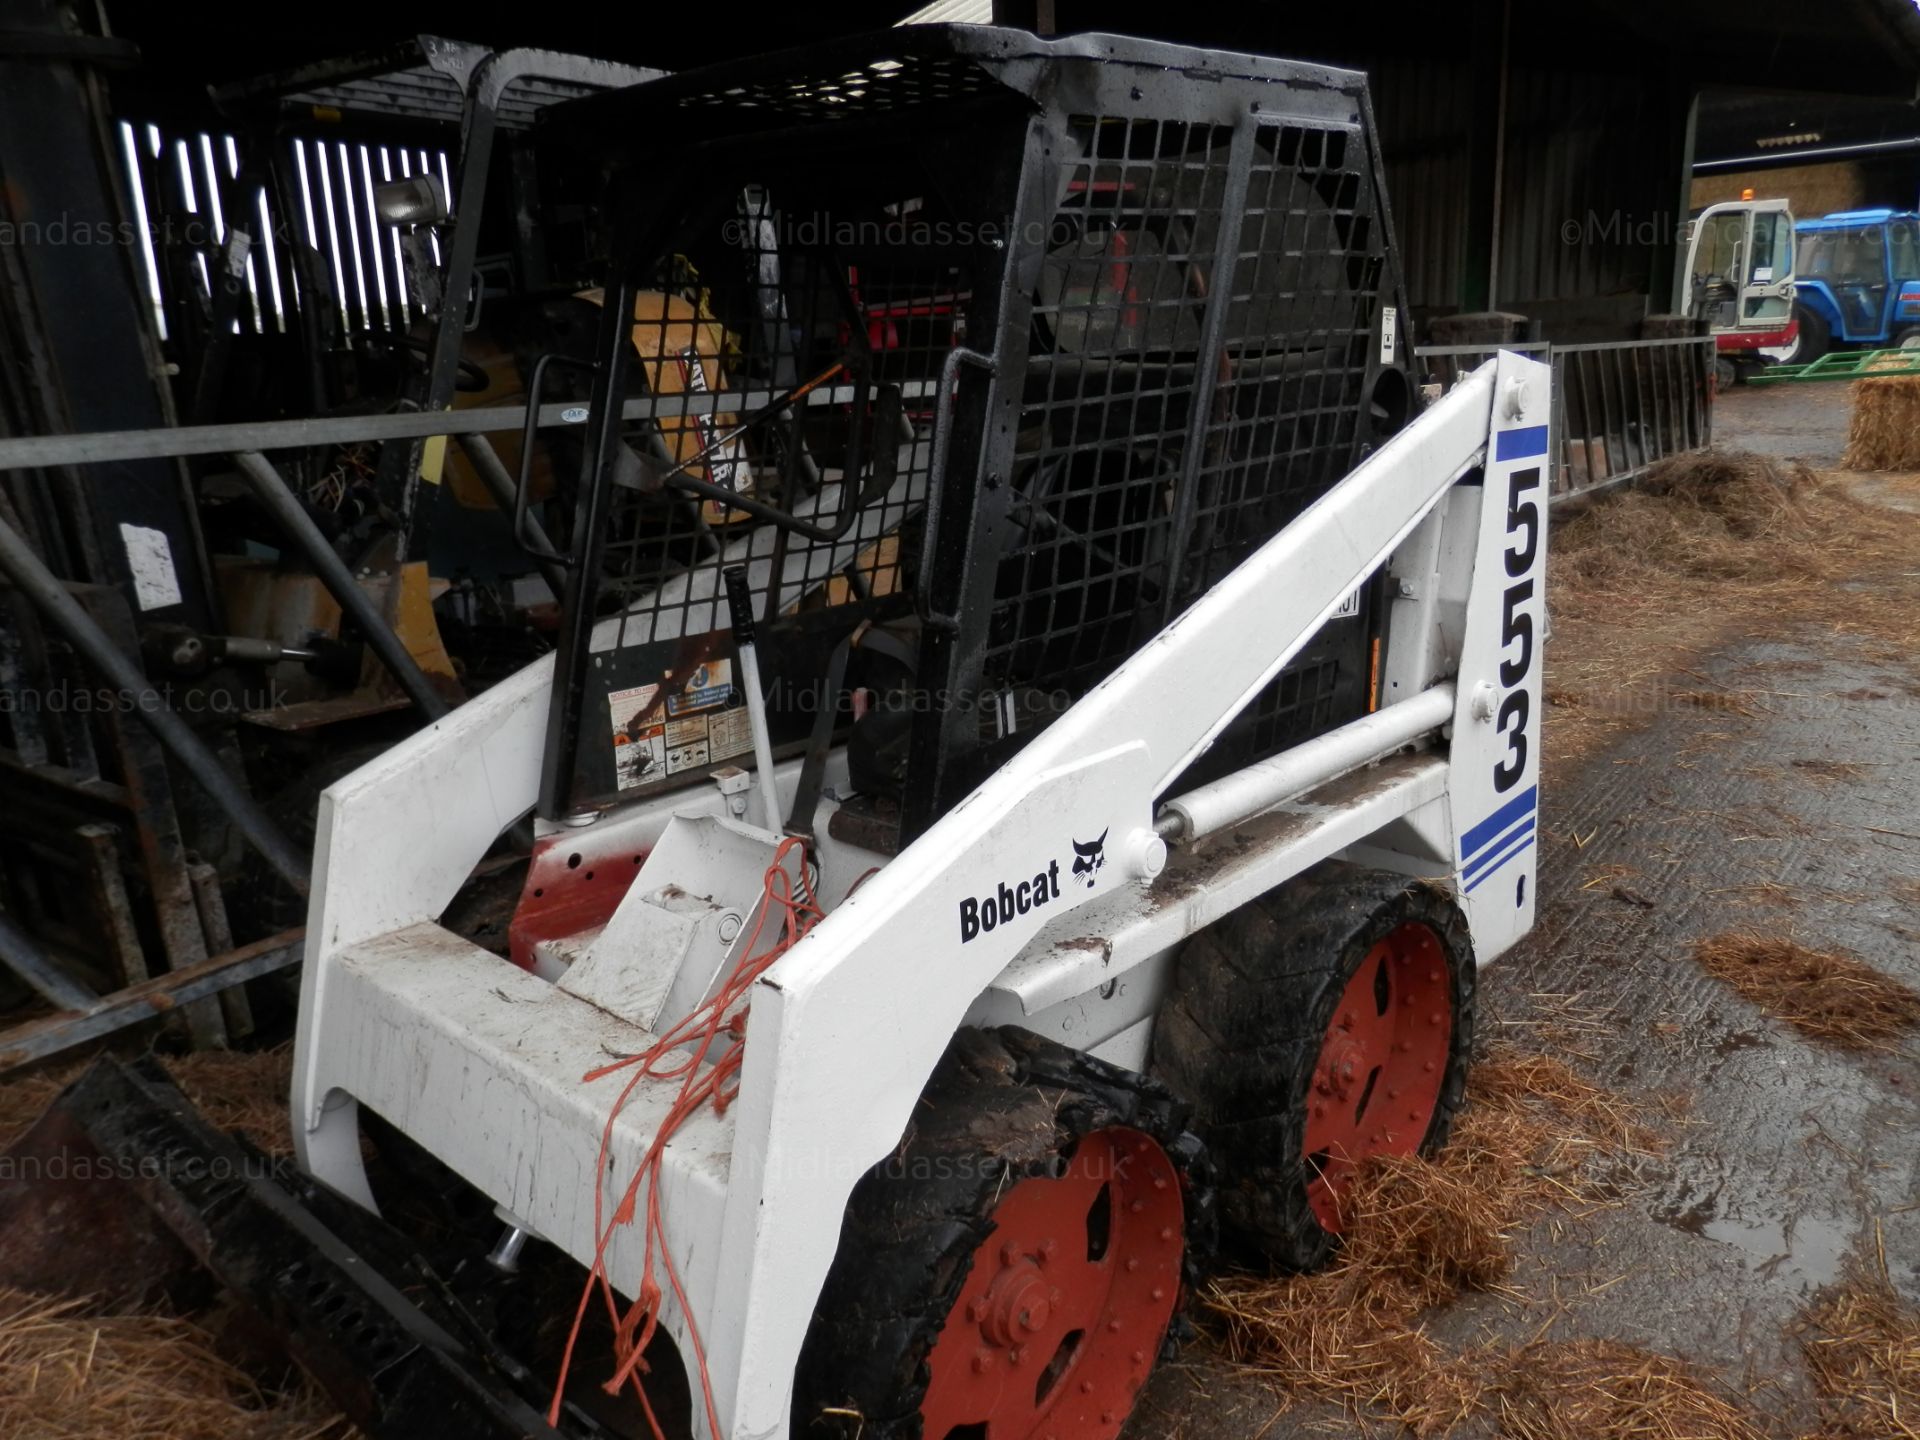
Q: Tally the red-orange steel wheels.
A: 2